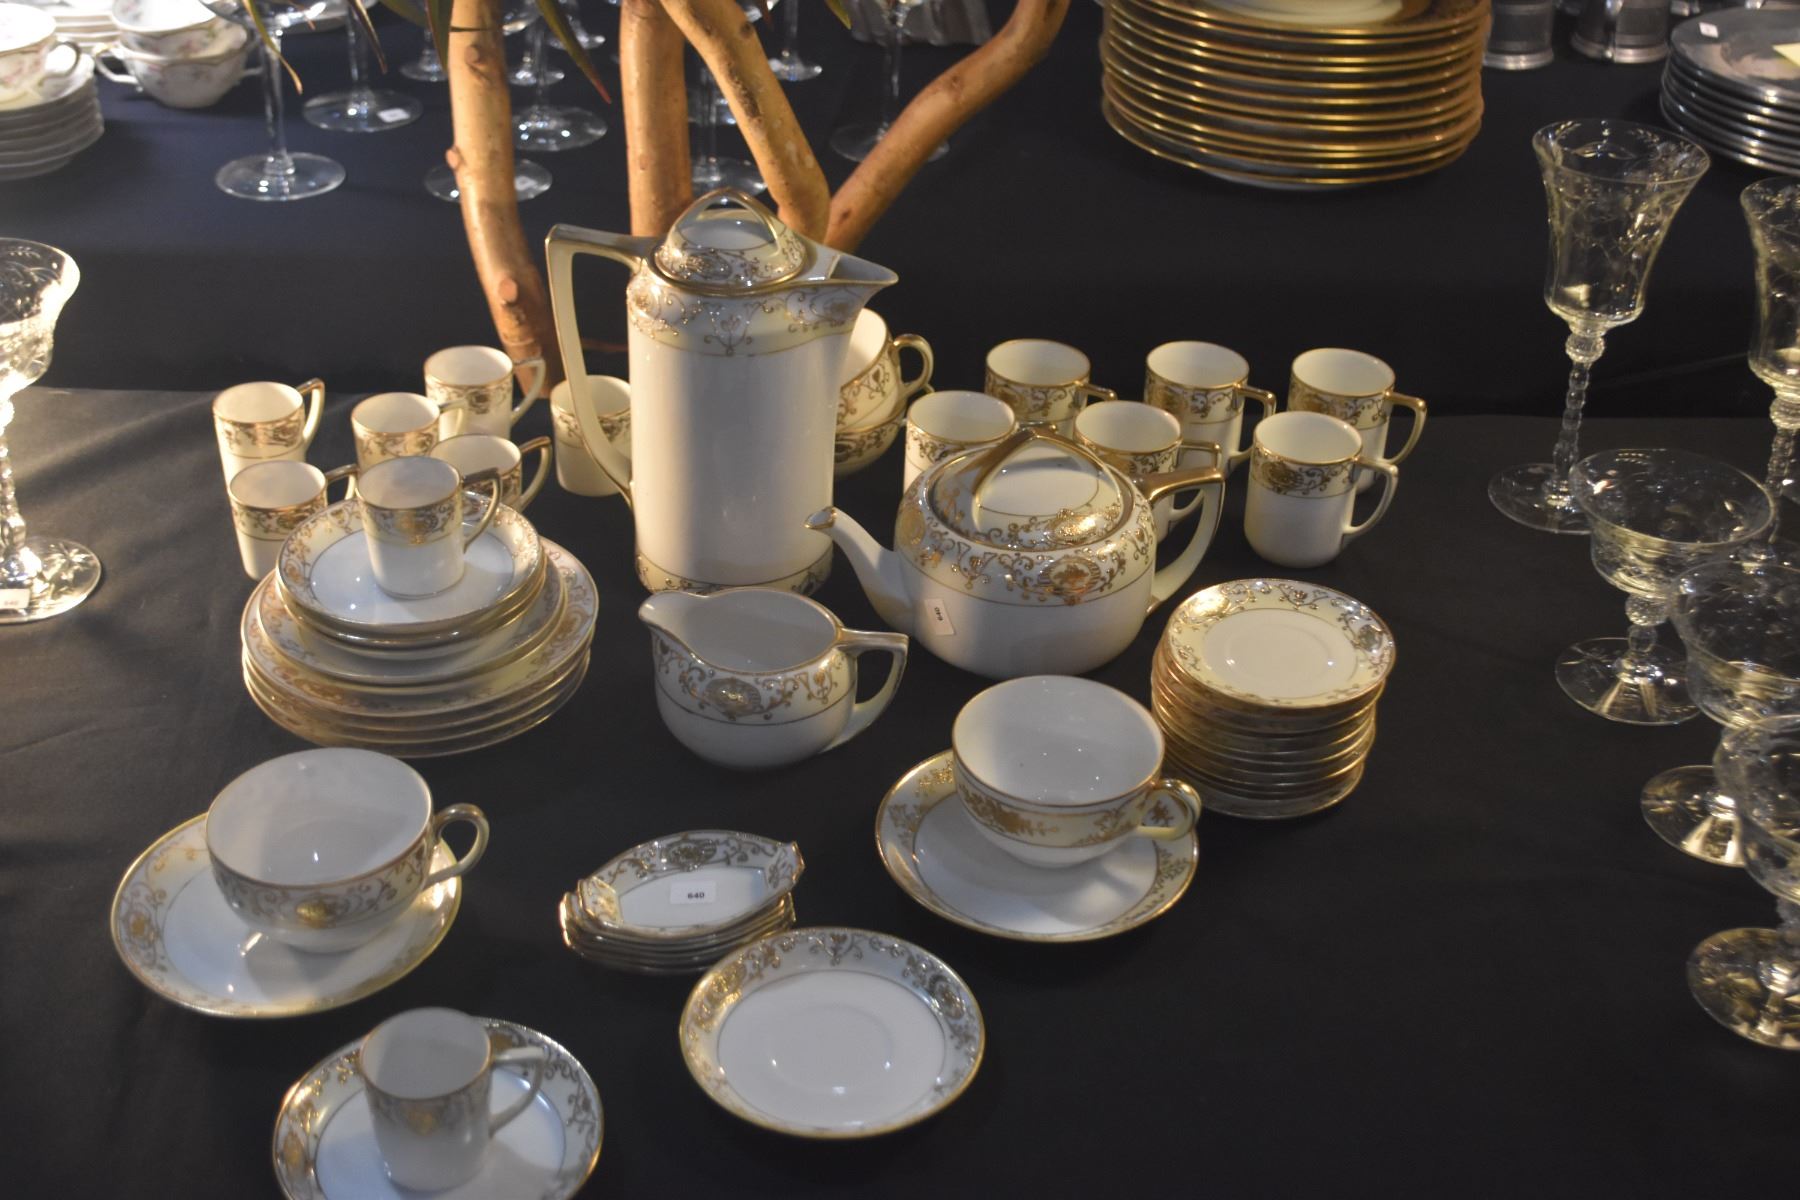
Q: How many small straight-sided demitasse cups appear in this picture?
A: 14